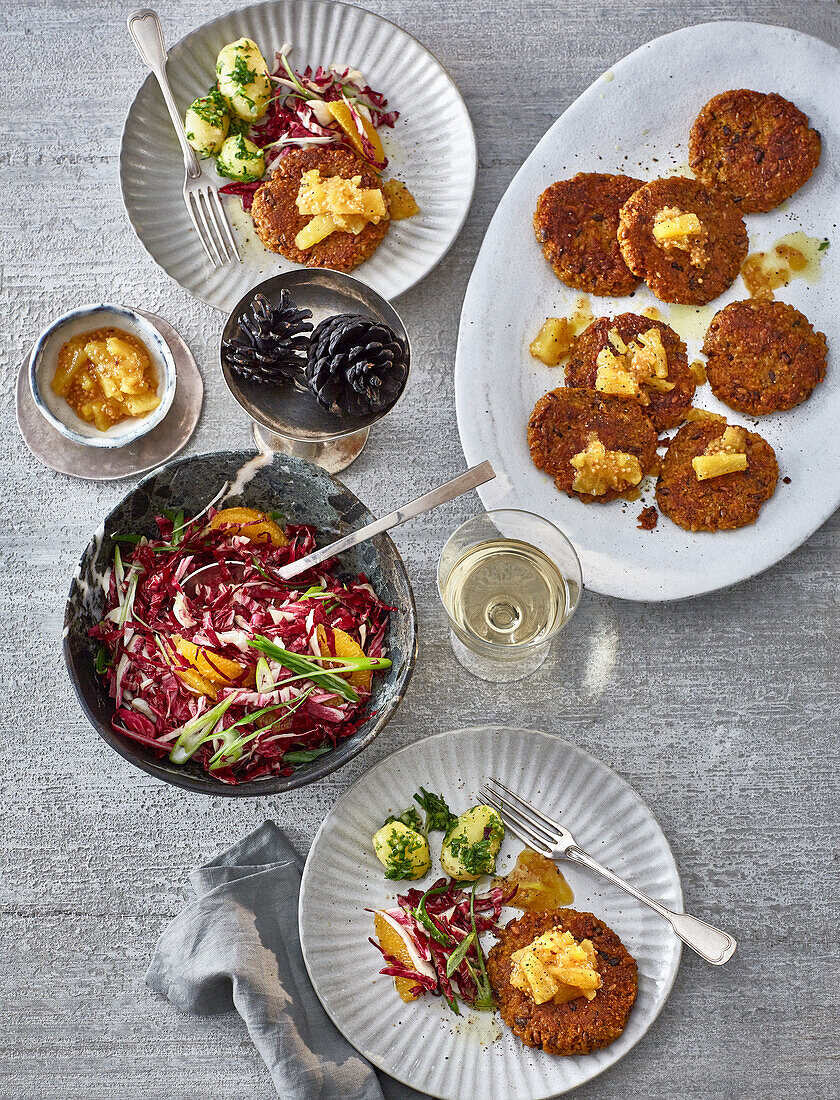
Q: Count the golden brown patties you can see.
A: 9